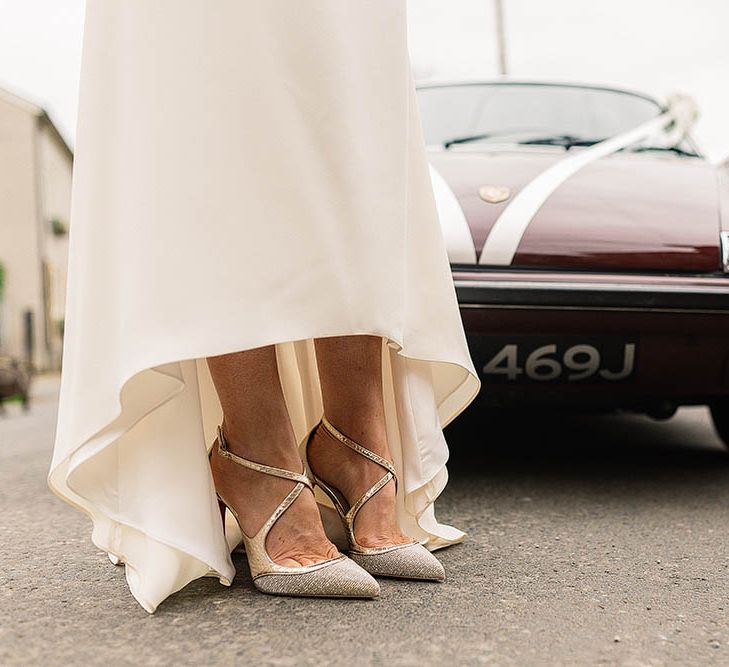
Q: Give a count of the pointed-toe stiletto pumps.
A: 2